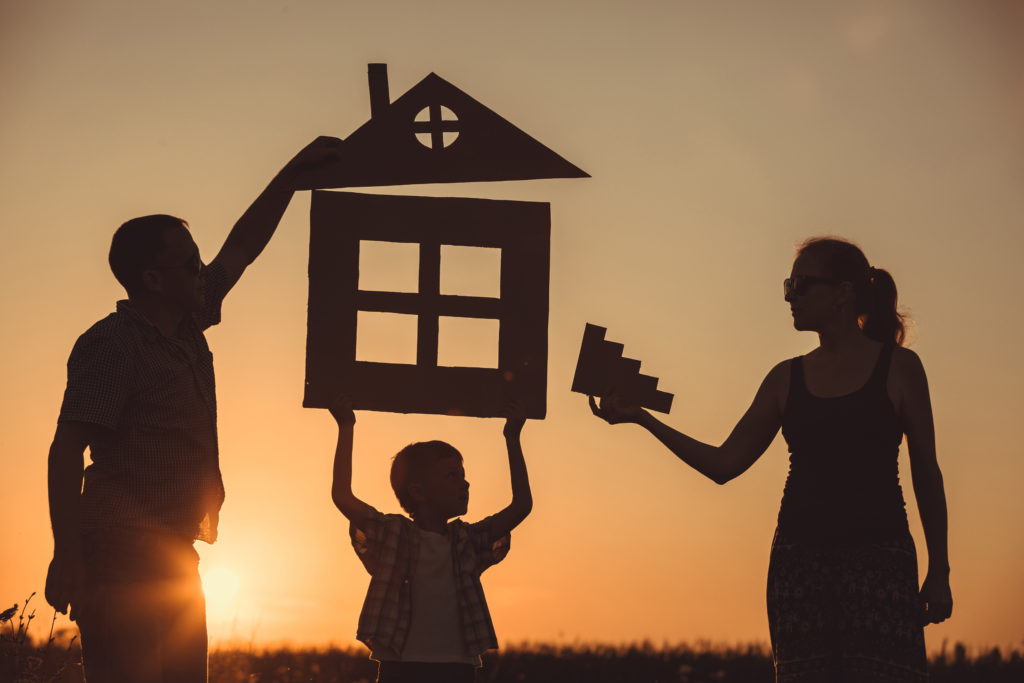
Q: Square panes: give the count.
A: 4